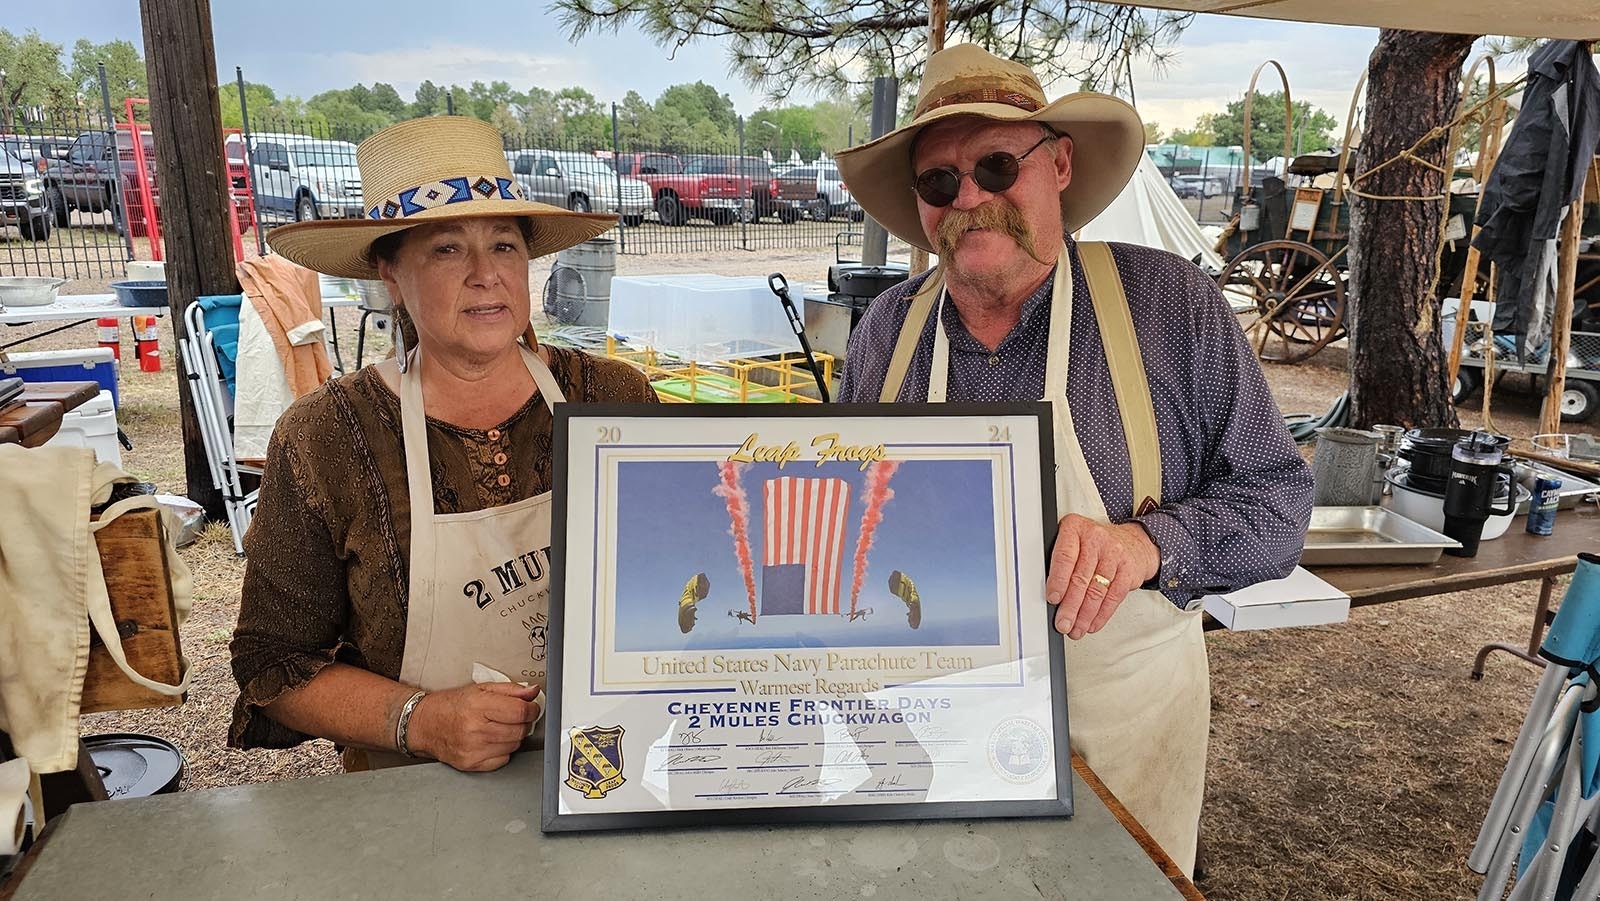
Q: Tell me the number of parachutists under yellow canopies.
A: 2